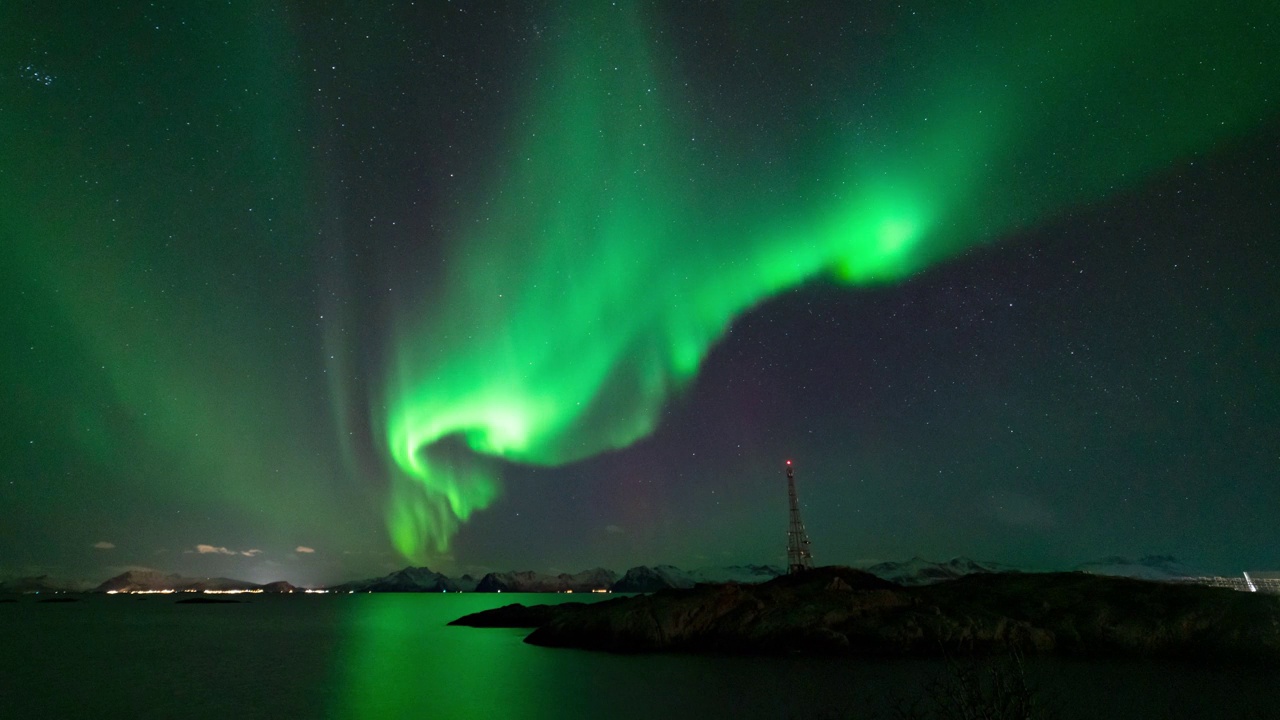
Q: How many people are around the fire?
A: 0